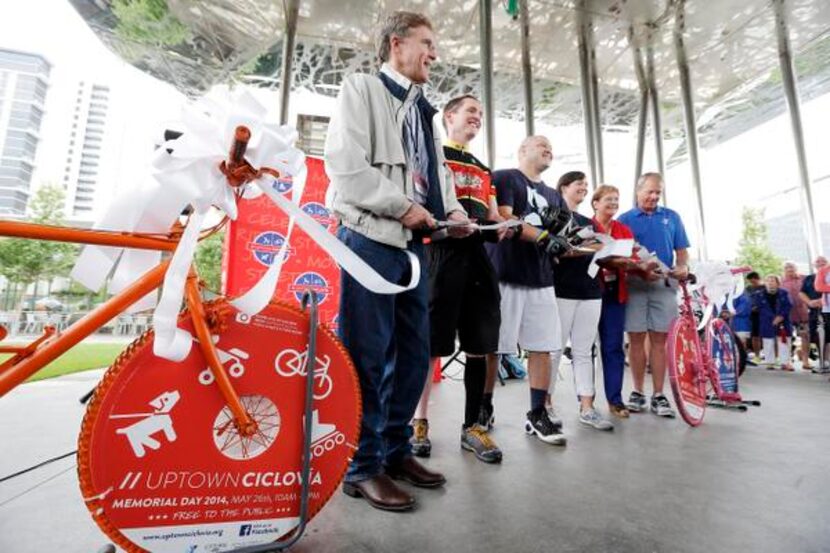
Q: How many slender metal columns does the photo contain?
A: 9